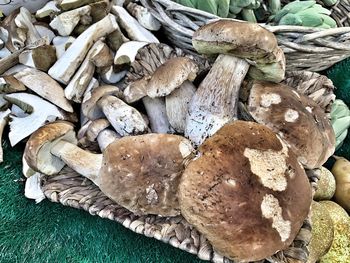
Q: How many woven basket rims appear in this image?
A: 2